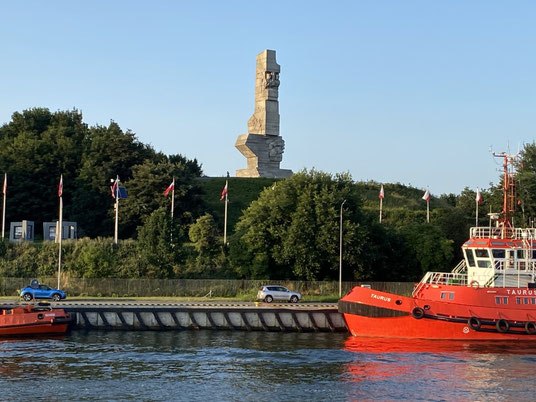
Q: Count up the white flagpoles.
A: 8